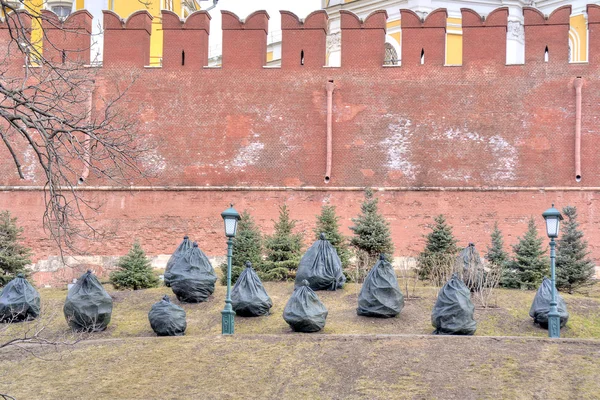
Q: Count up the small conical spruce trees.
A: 10